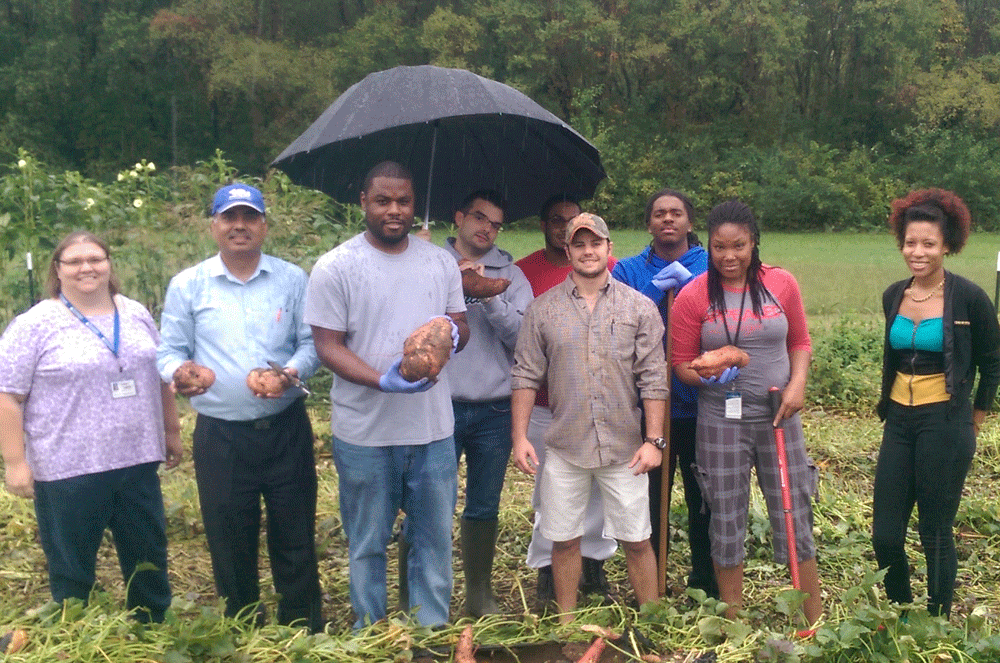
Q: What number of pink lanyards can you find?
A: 0